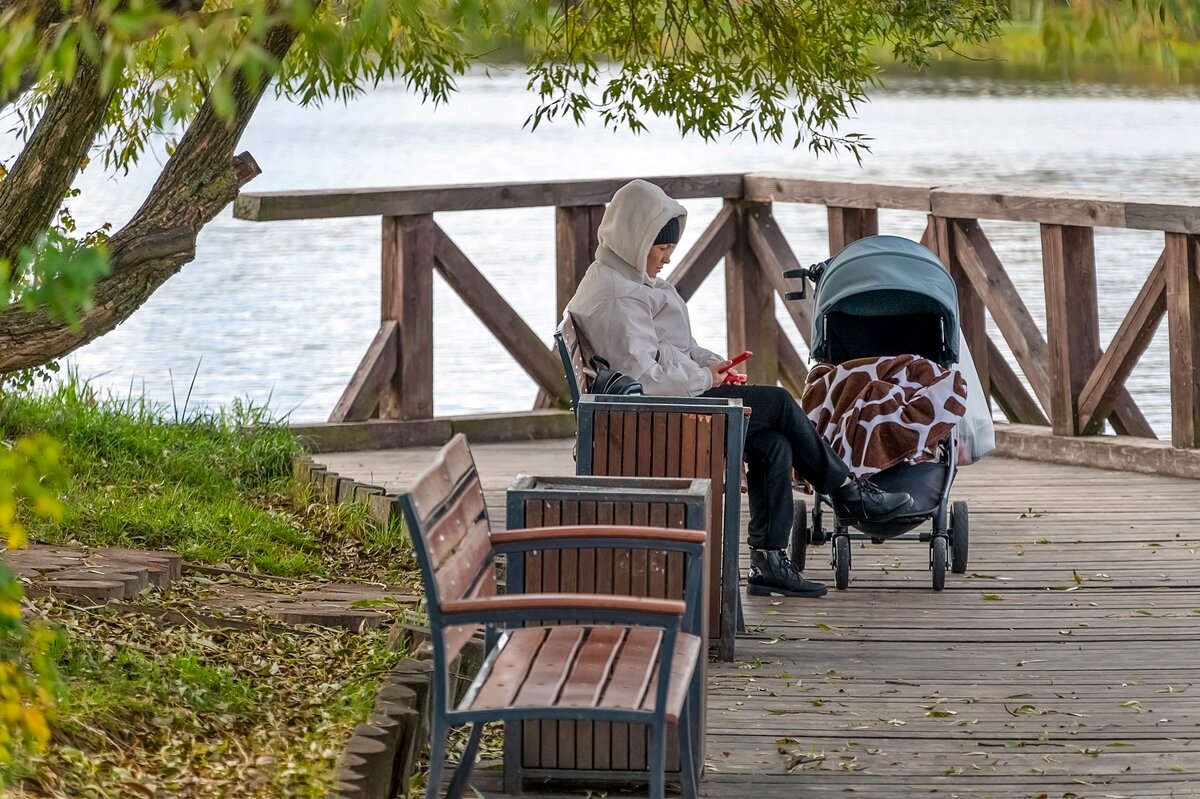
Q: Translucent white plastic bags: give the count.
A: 1